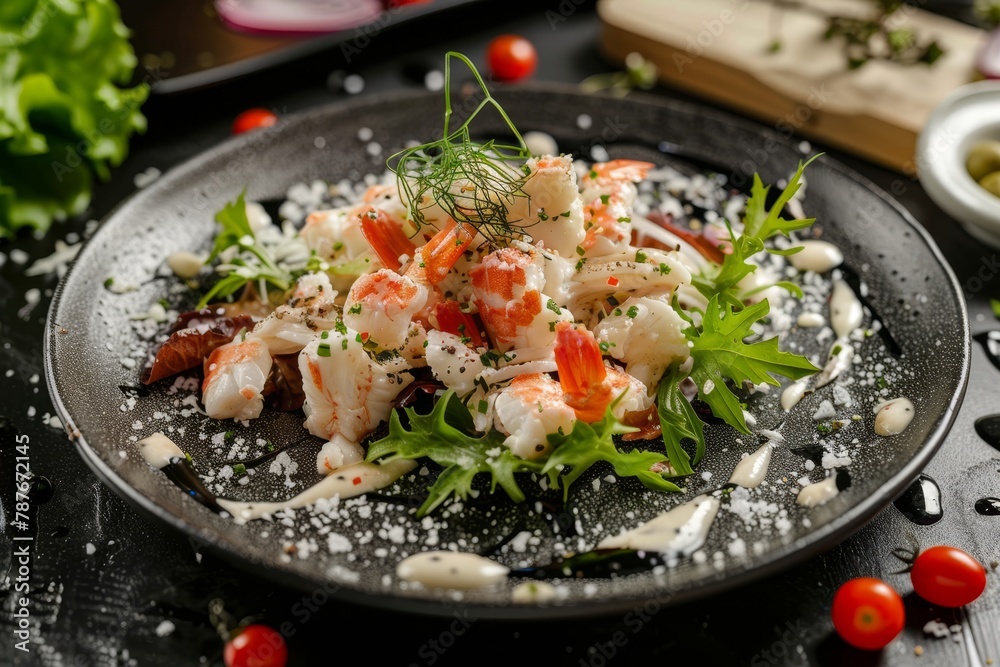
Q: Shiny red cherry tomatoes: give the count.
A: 5